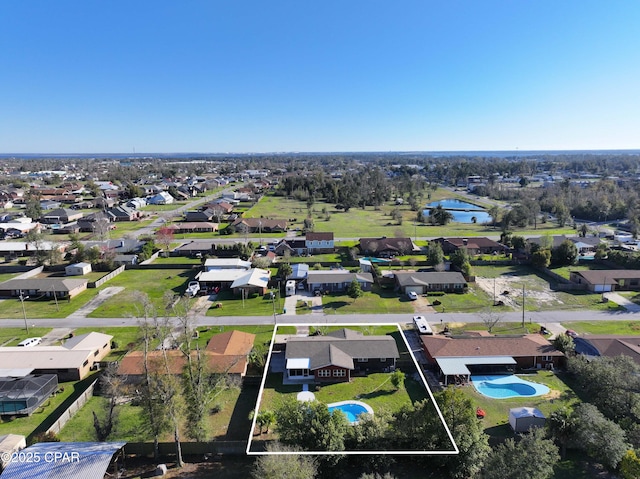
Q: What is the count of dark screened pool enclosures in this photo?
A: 1